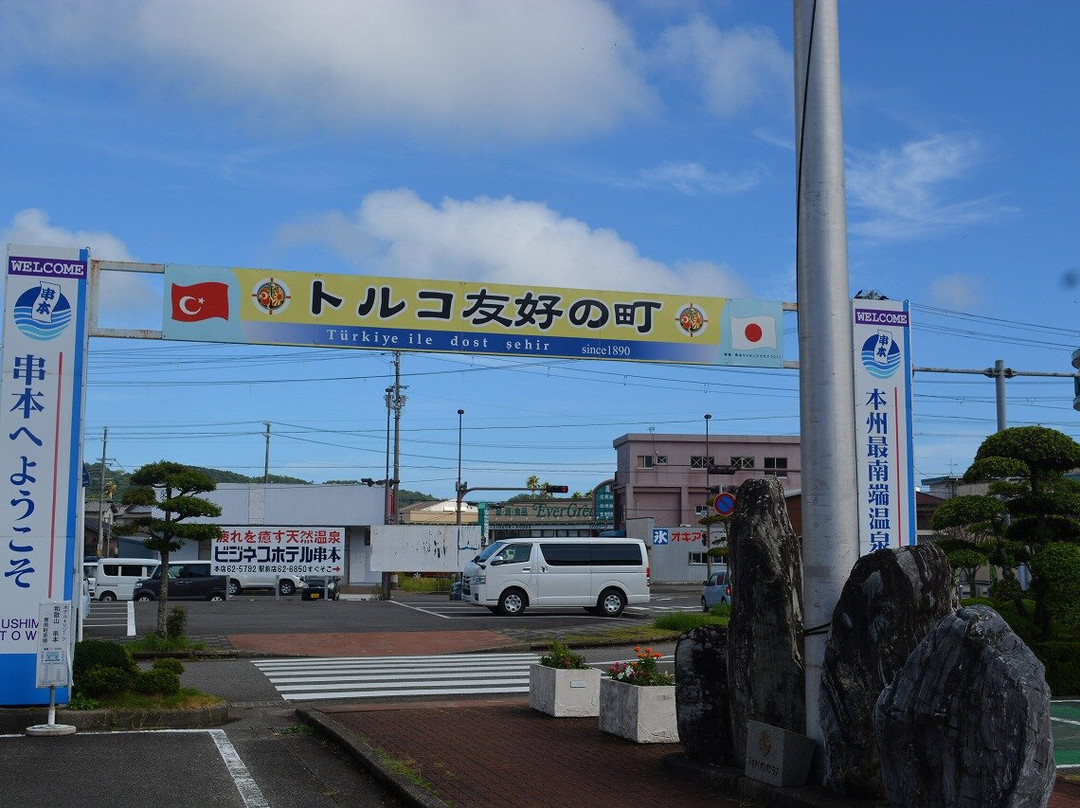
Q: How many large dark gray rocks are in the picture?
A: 4